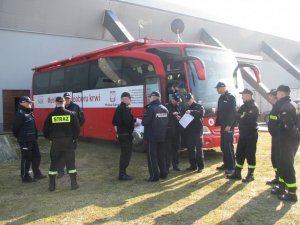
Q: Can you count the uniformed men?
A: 11